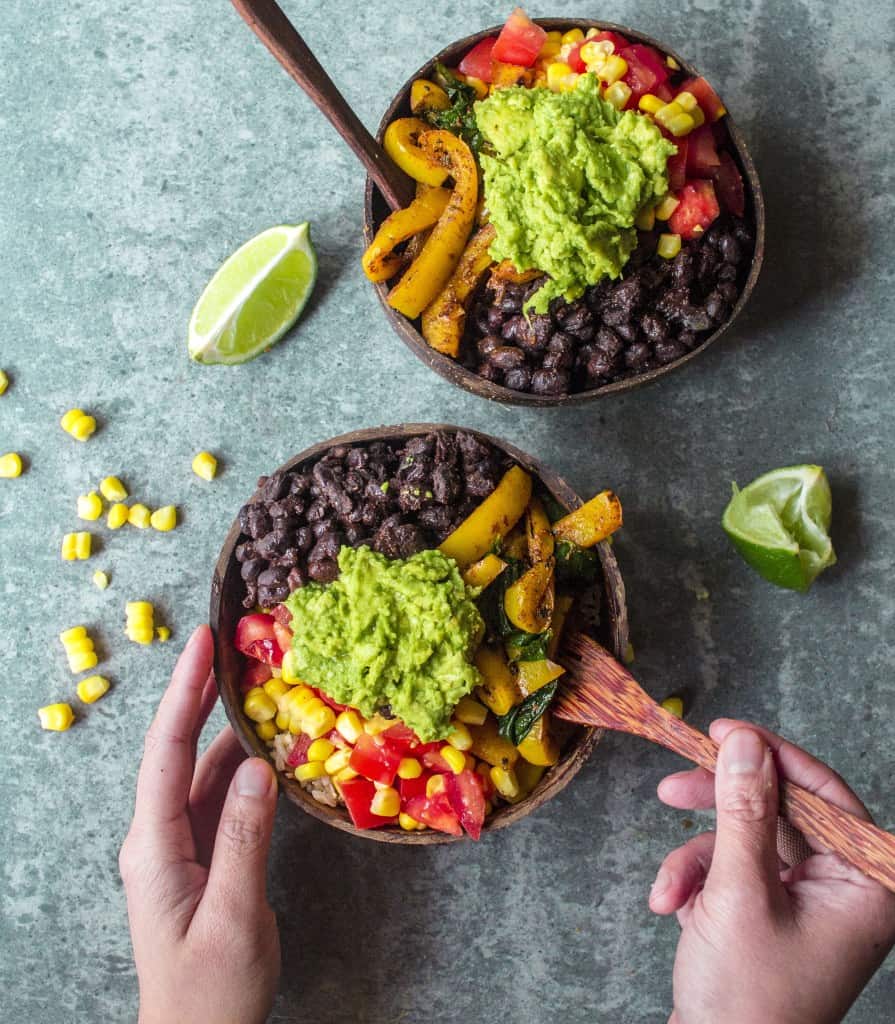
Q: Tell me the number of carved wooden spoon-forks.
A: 2